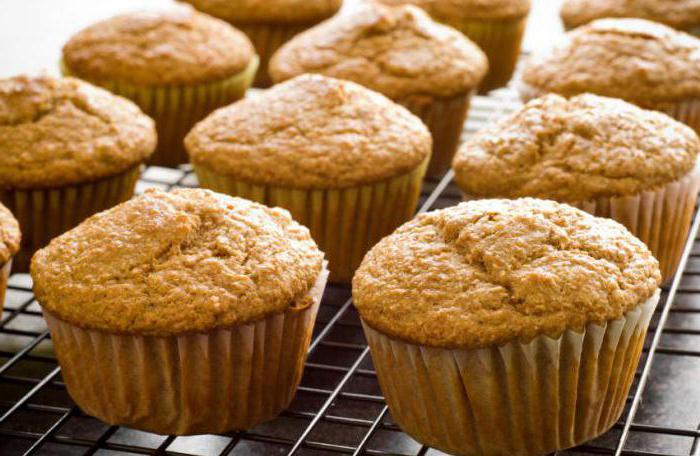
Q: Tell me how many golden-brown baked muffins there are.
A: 12